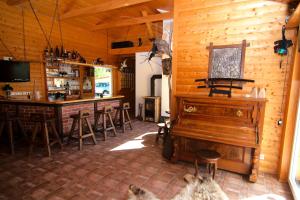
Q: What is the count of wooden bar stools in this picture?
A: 5